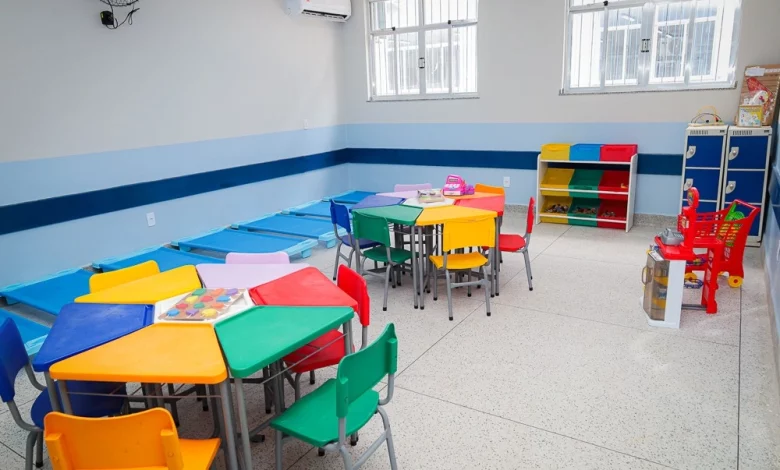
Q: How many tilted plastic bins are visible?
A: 6